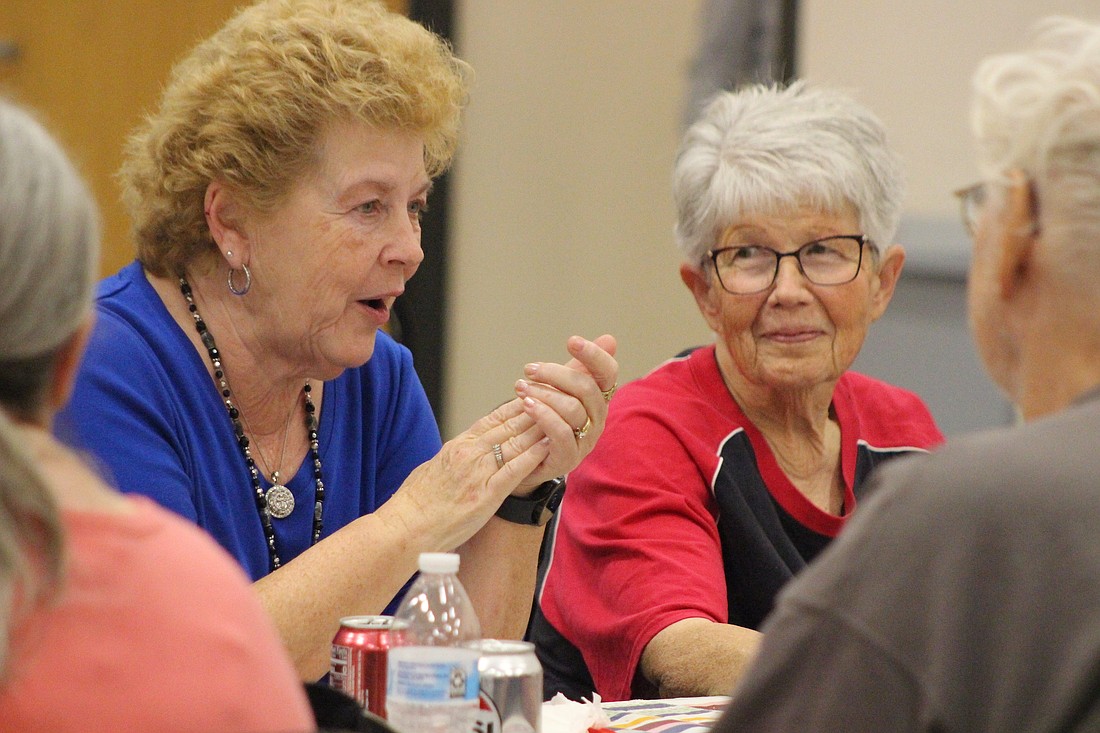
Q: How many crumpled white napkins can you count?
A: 1